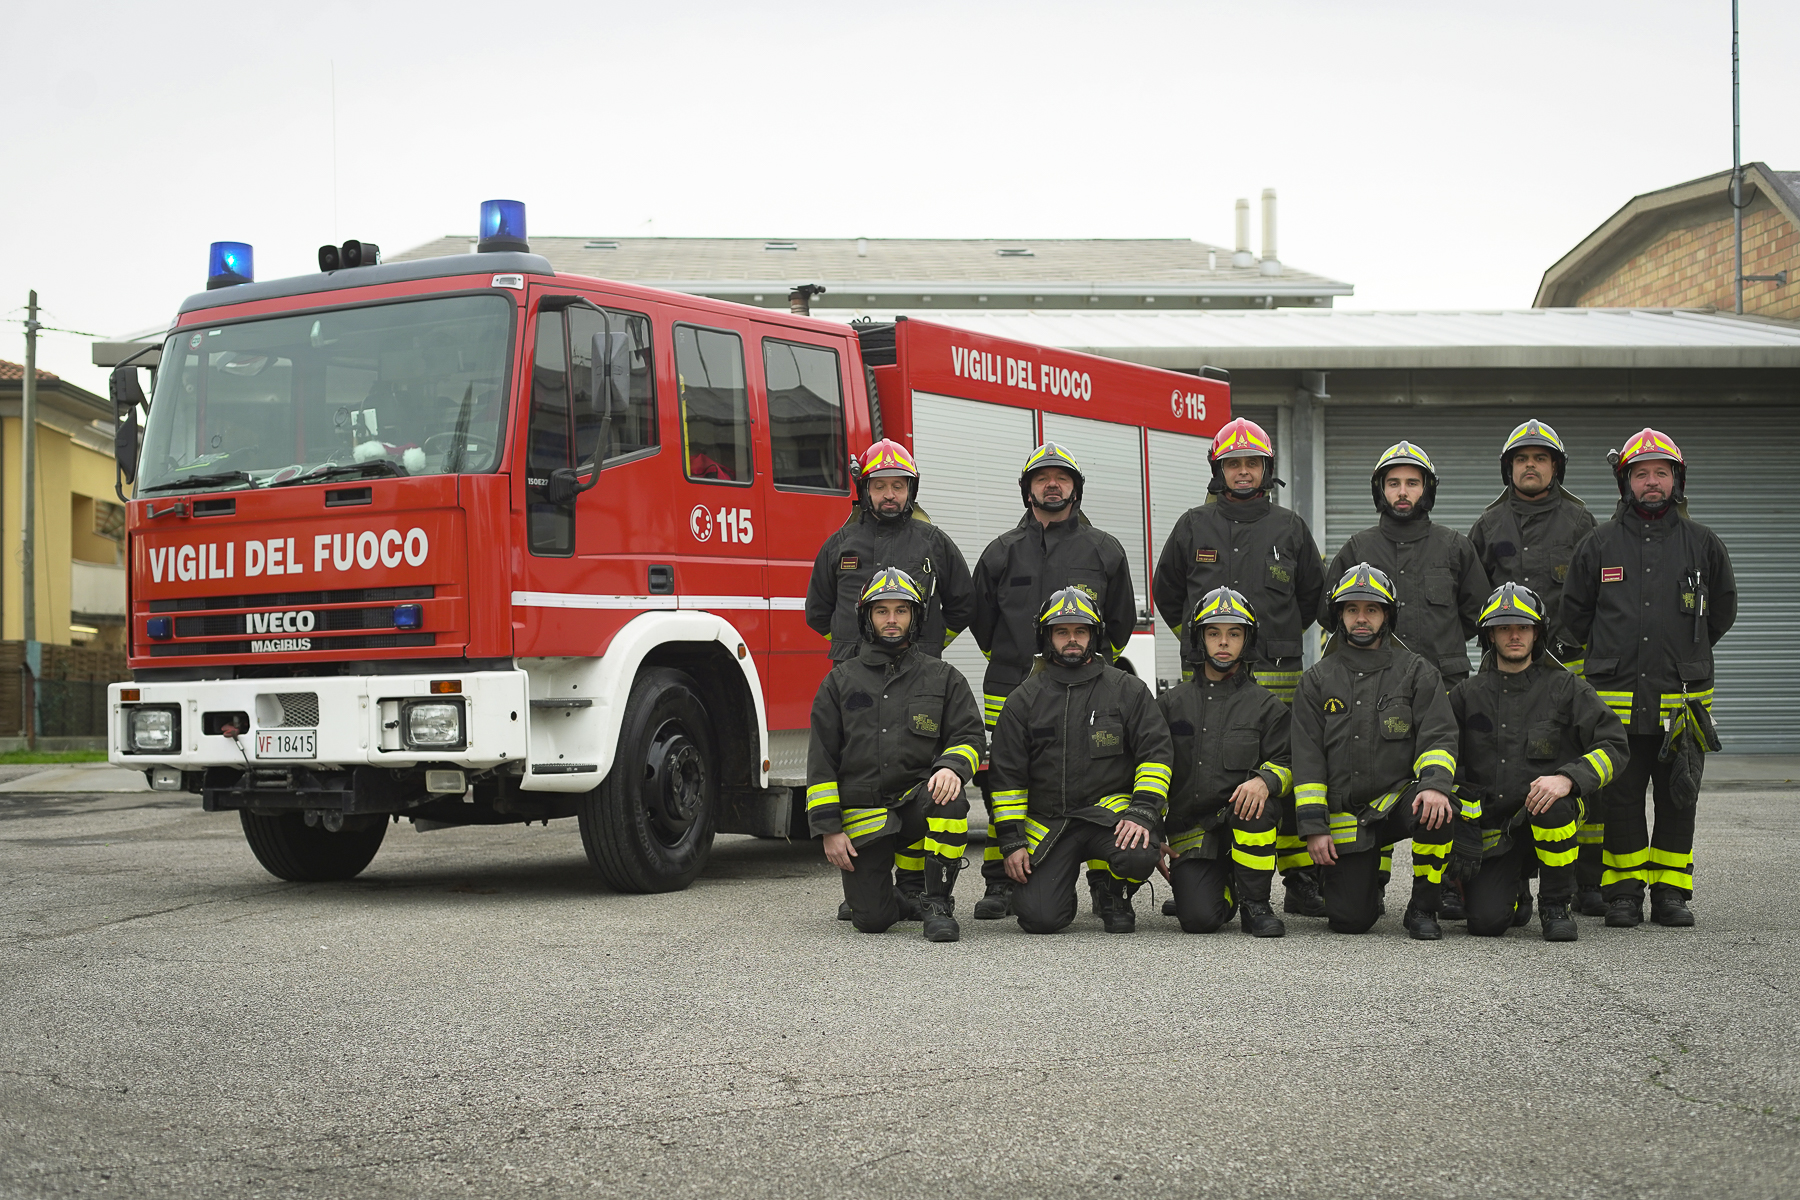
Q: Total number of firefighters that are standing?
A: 6